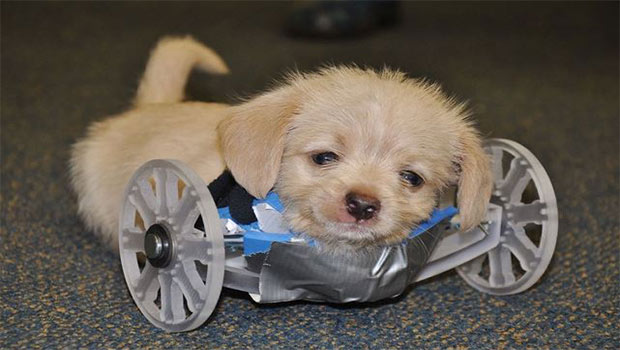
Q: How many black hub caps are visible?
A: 1